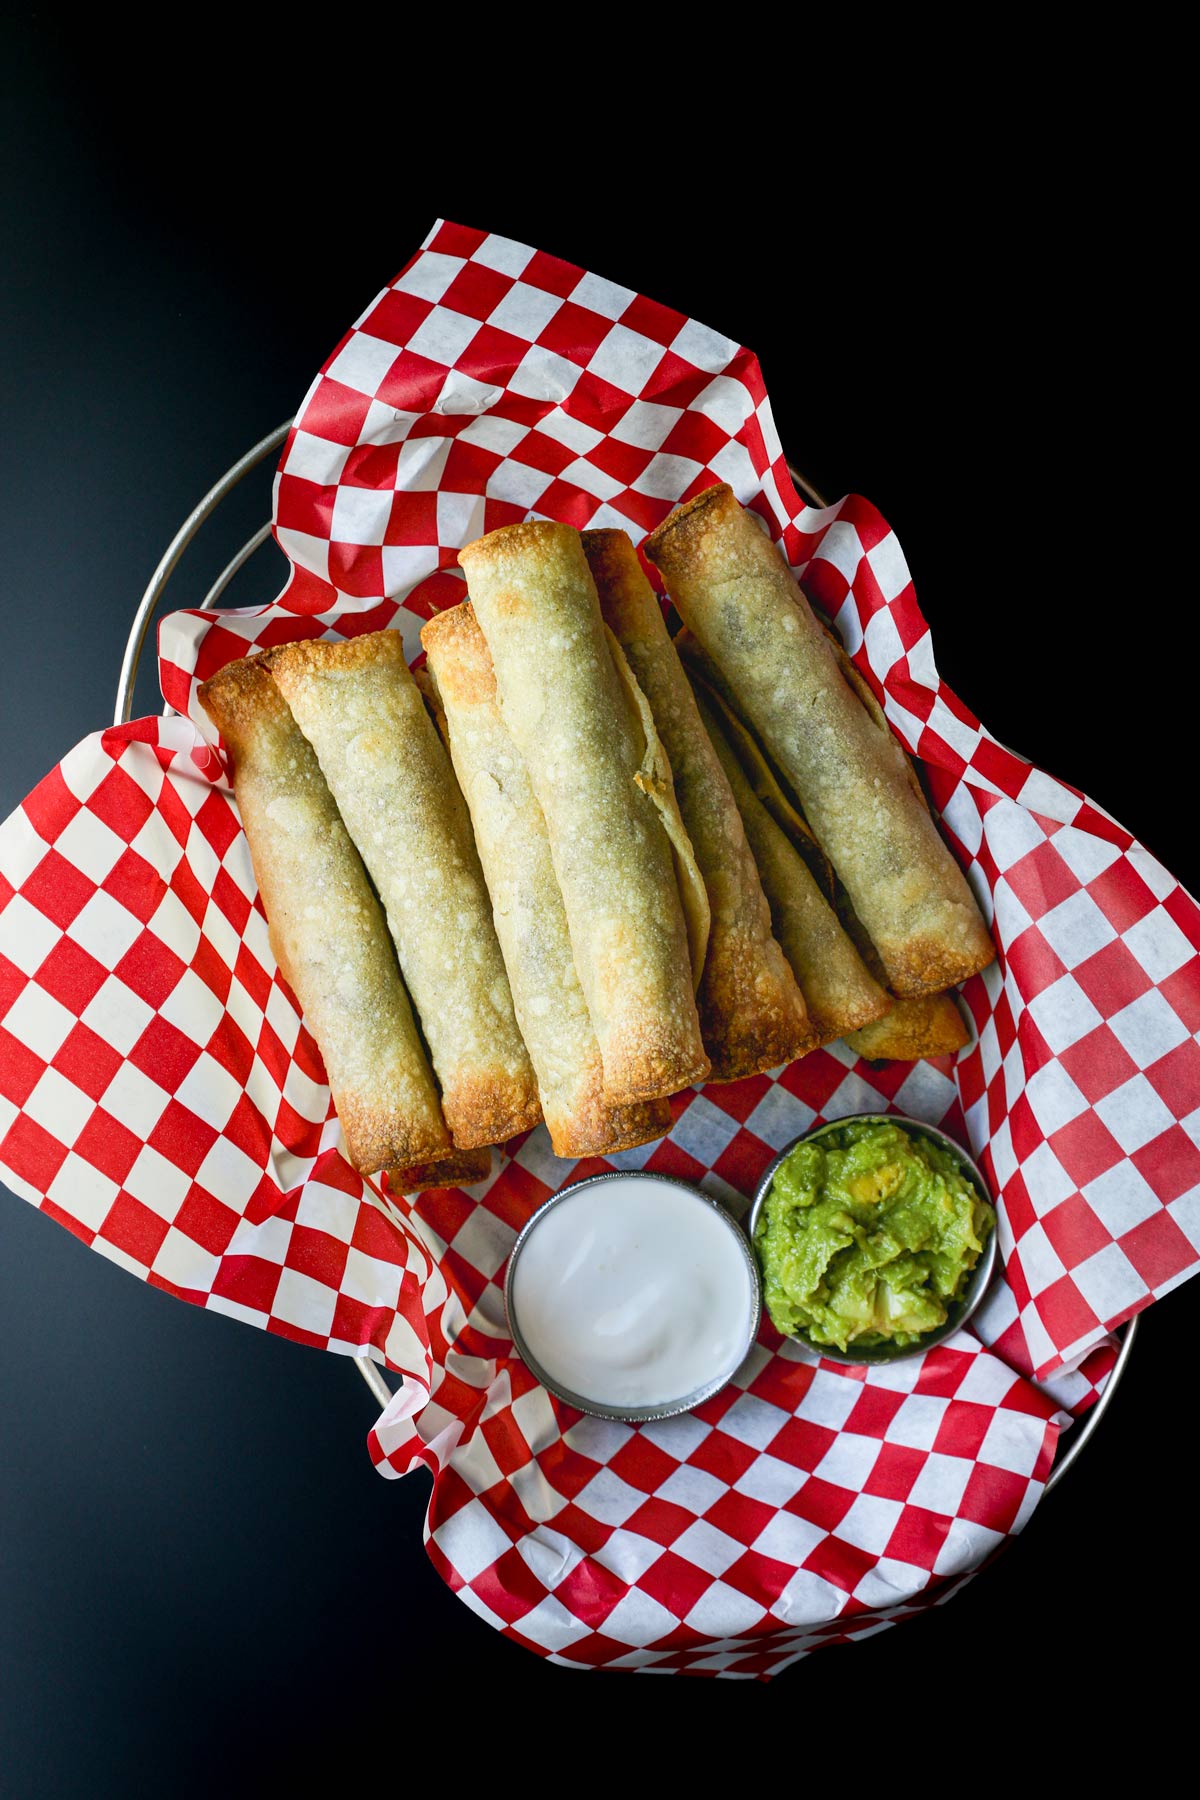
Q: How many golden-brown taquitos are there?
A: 9